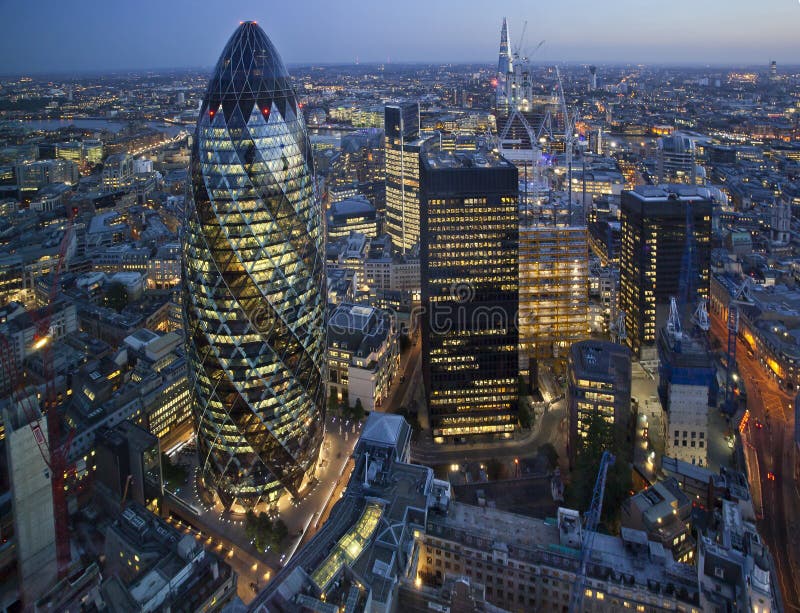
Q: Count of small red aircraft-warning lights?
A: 5